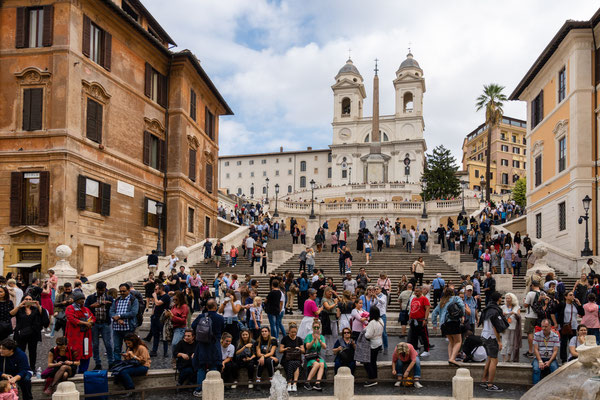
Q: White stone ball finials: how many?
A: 3